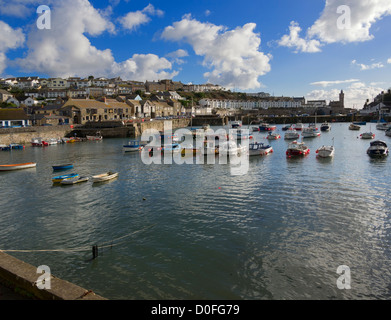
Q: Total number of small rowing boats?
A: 5